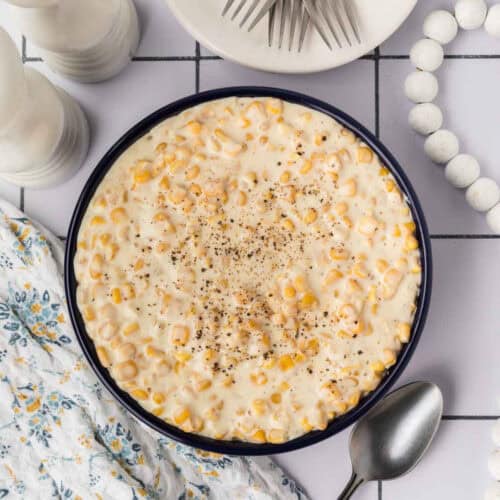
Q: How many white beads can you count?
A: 13